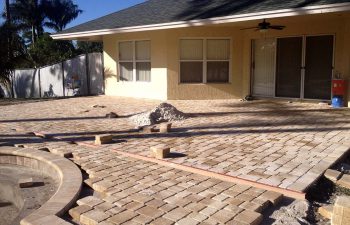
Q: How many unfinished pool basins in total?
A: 1